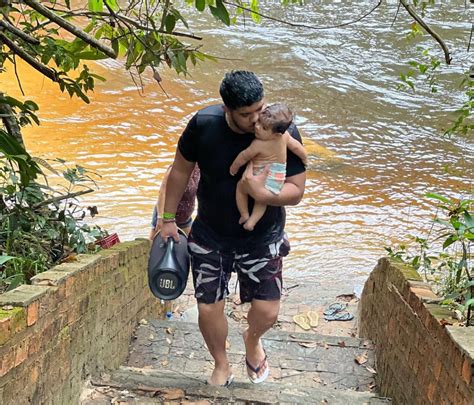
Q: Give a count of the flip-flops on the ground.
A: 4